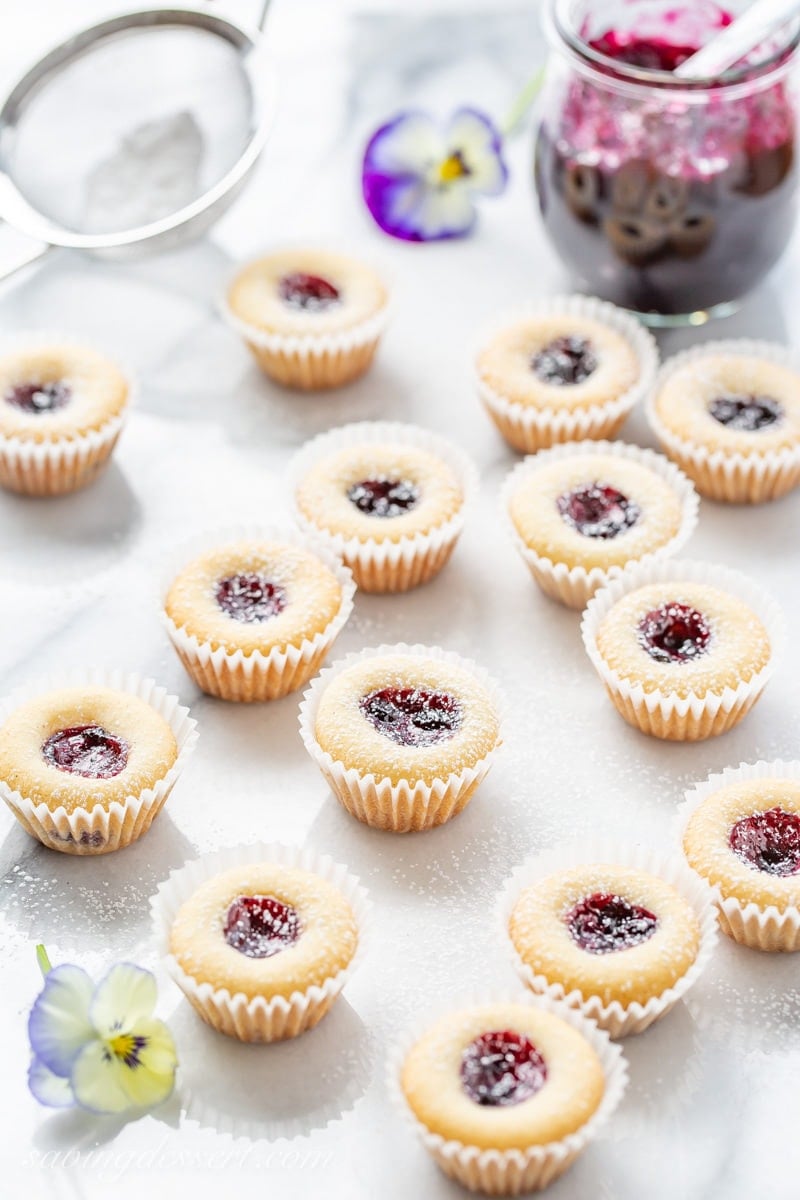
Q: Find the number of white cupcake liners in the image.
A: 14